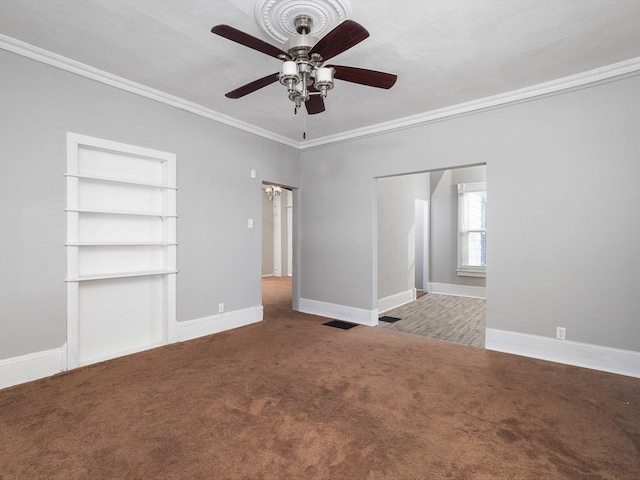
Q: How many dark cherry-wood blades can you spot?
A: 5